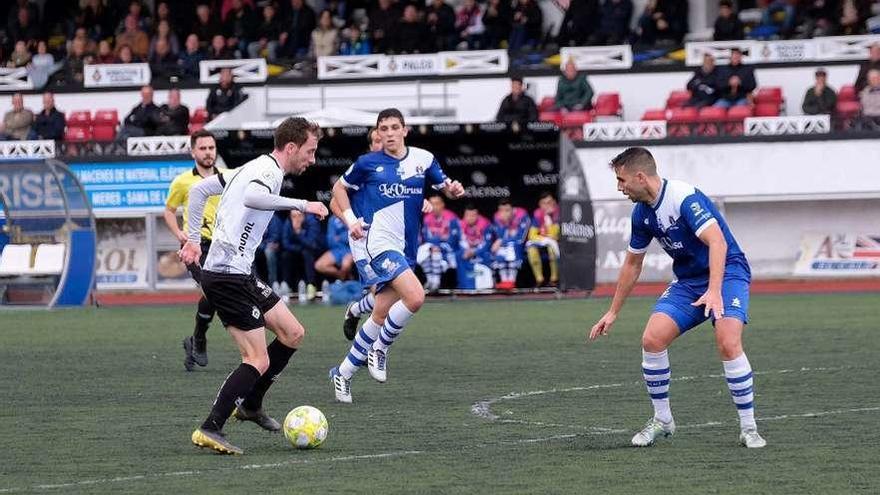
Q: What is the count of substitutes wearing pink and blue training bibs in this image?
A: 4